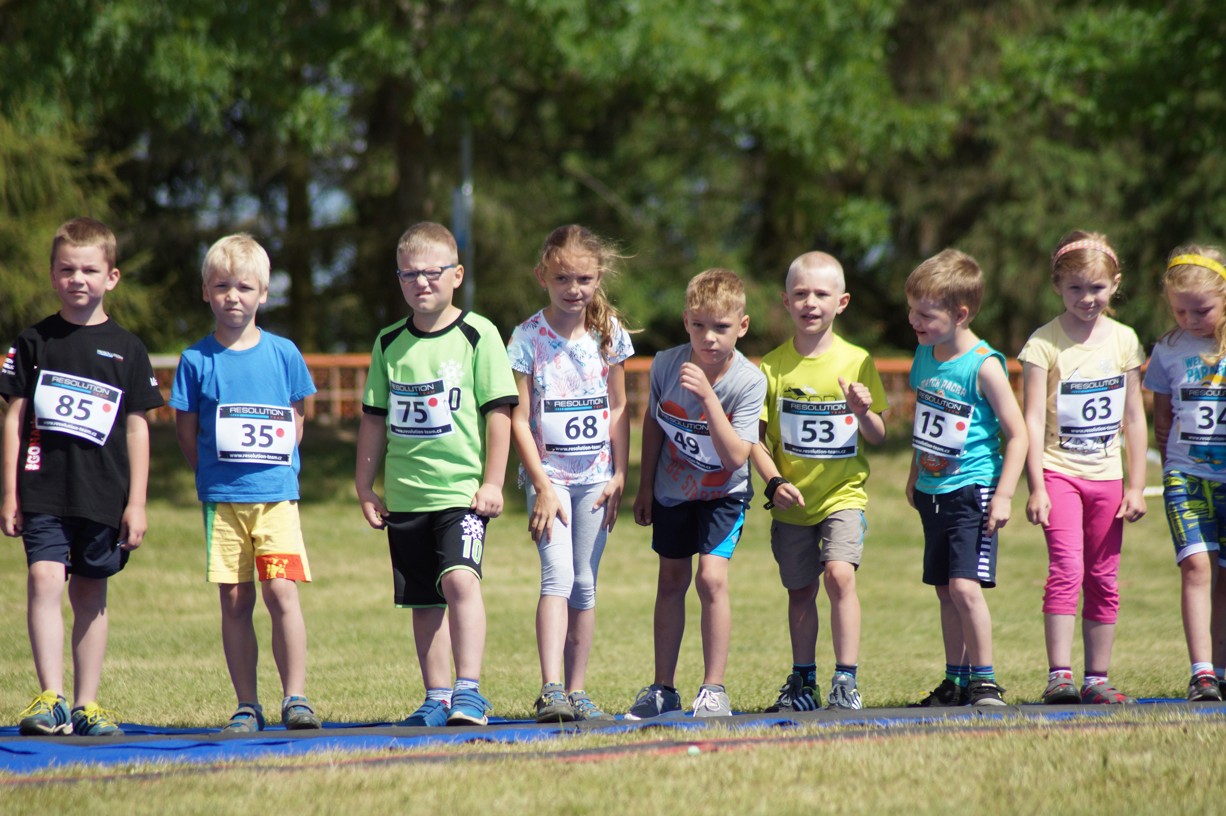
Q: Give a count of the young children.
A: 9